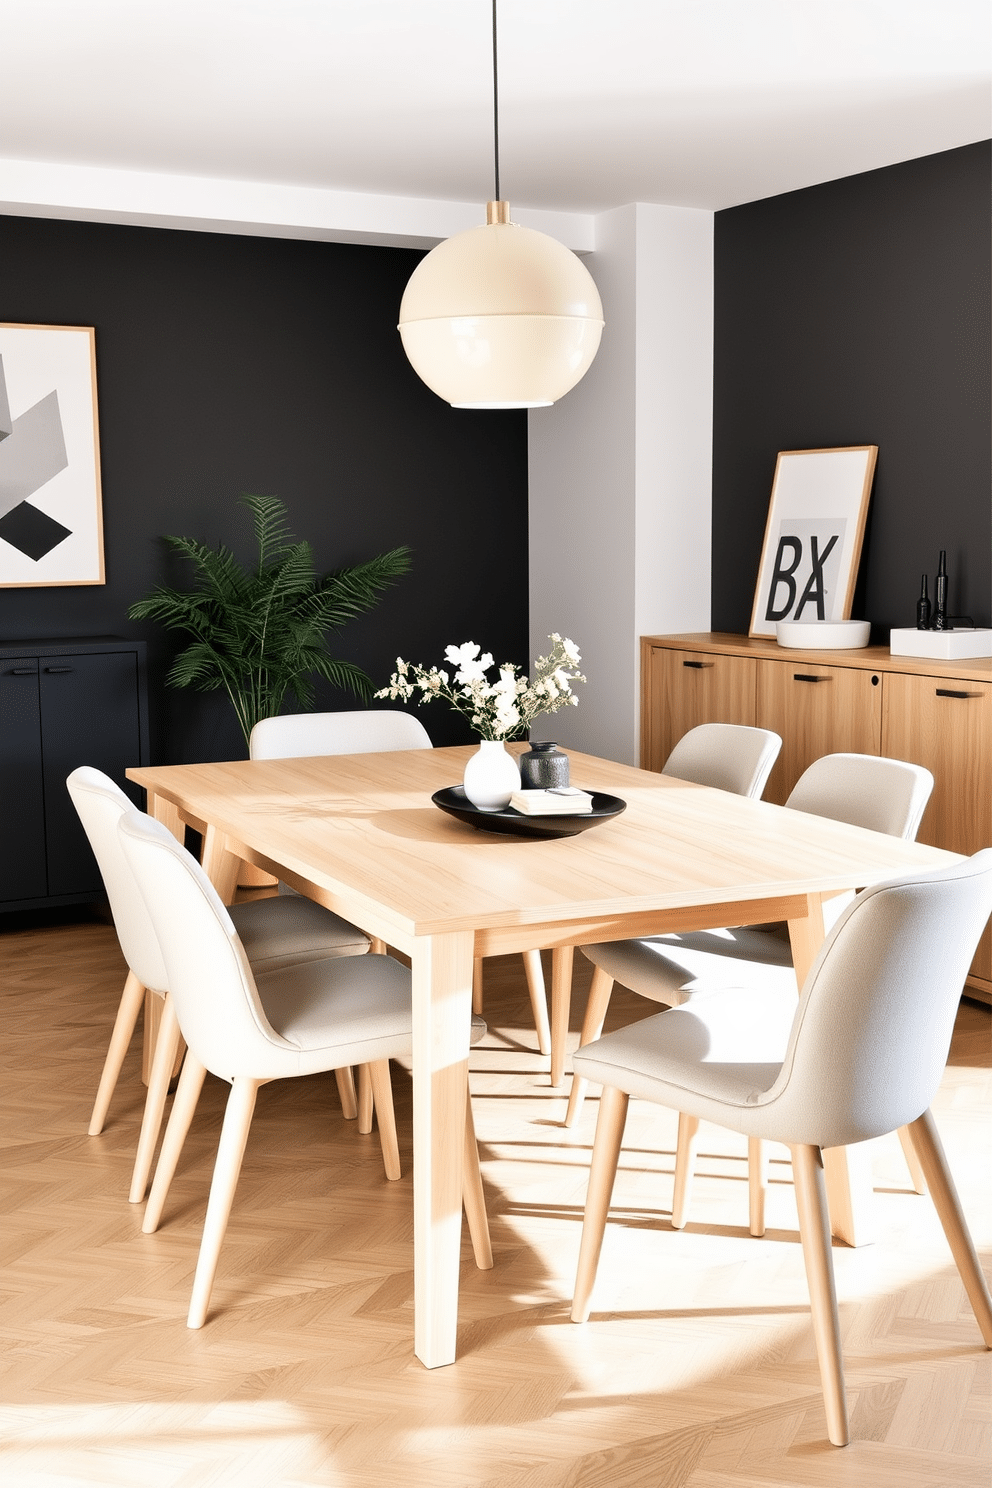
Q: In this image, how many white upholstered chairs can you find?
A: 6